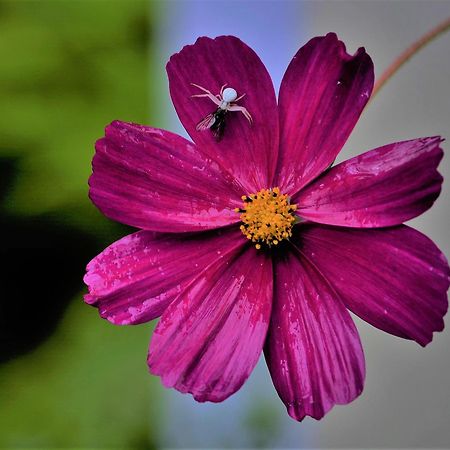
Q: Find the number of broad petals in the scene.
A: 8